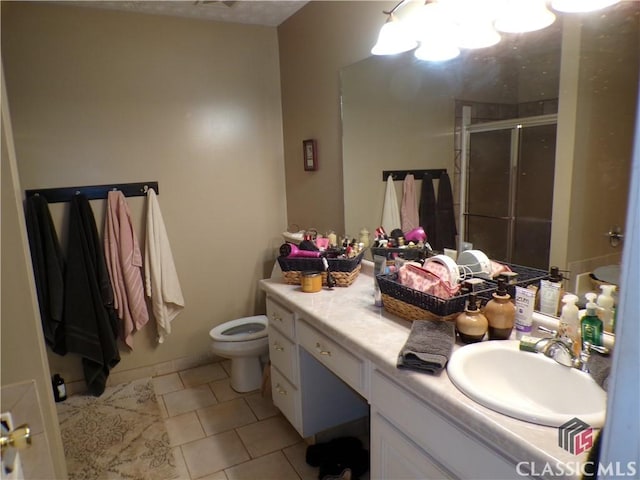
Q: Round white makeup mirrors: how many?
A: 1